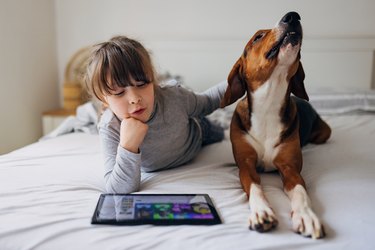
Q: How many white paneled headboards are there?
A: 1